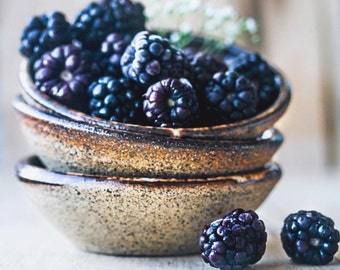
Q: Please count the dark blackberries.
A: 12